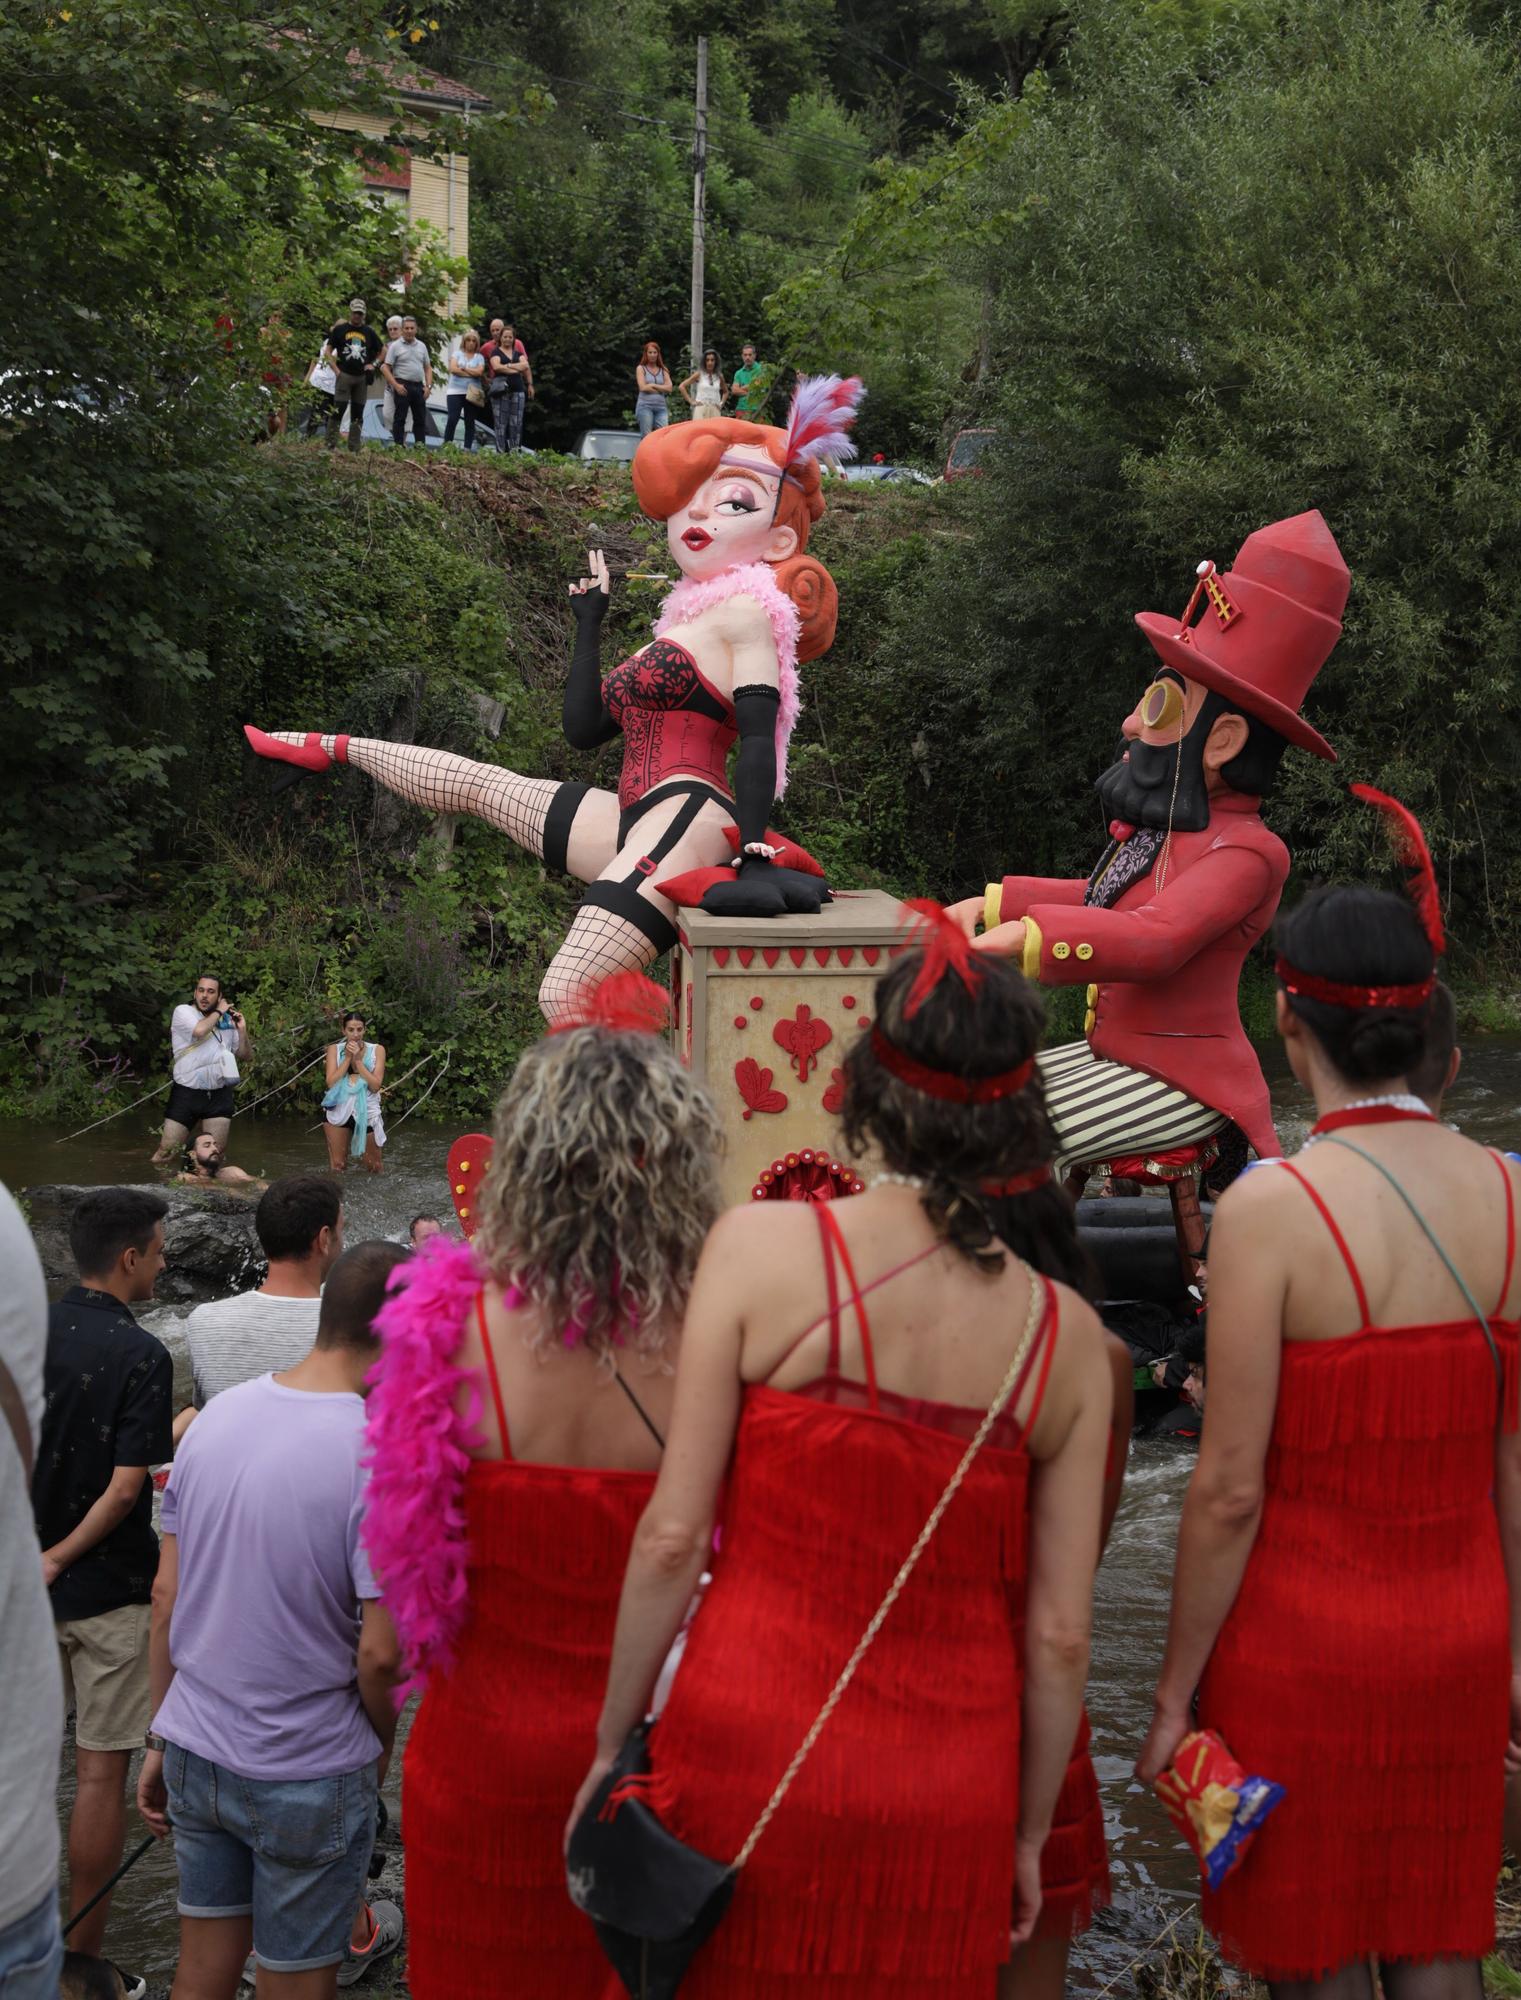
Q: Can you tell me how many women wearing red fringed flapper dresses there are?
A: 4